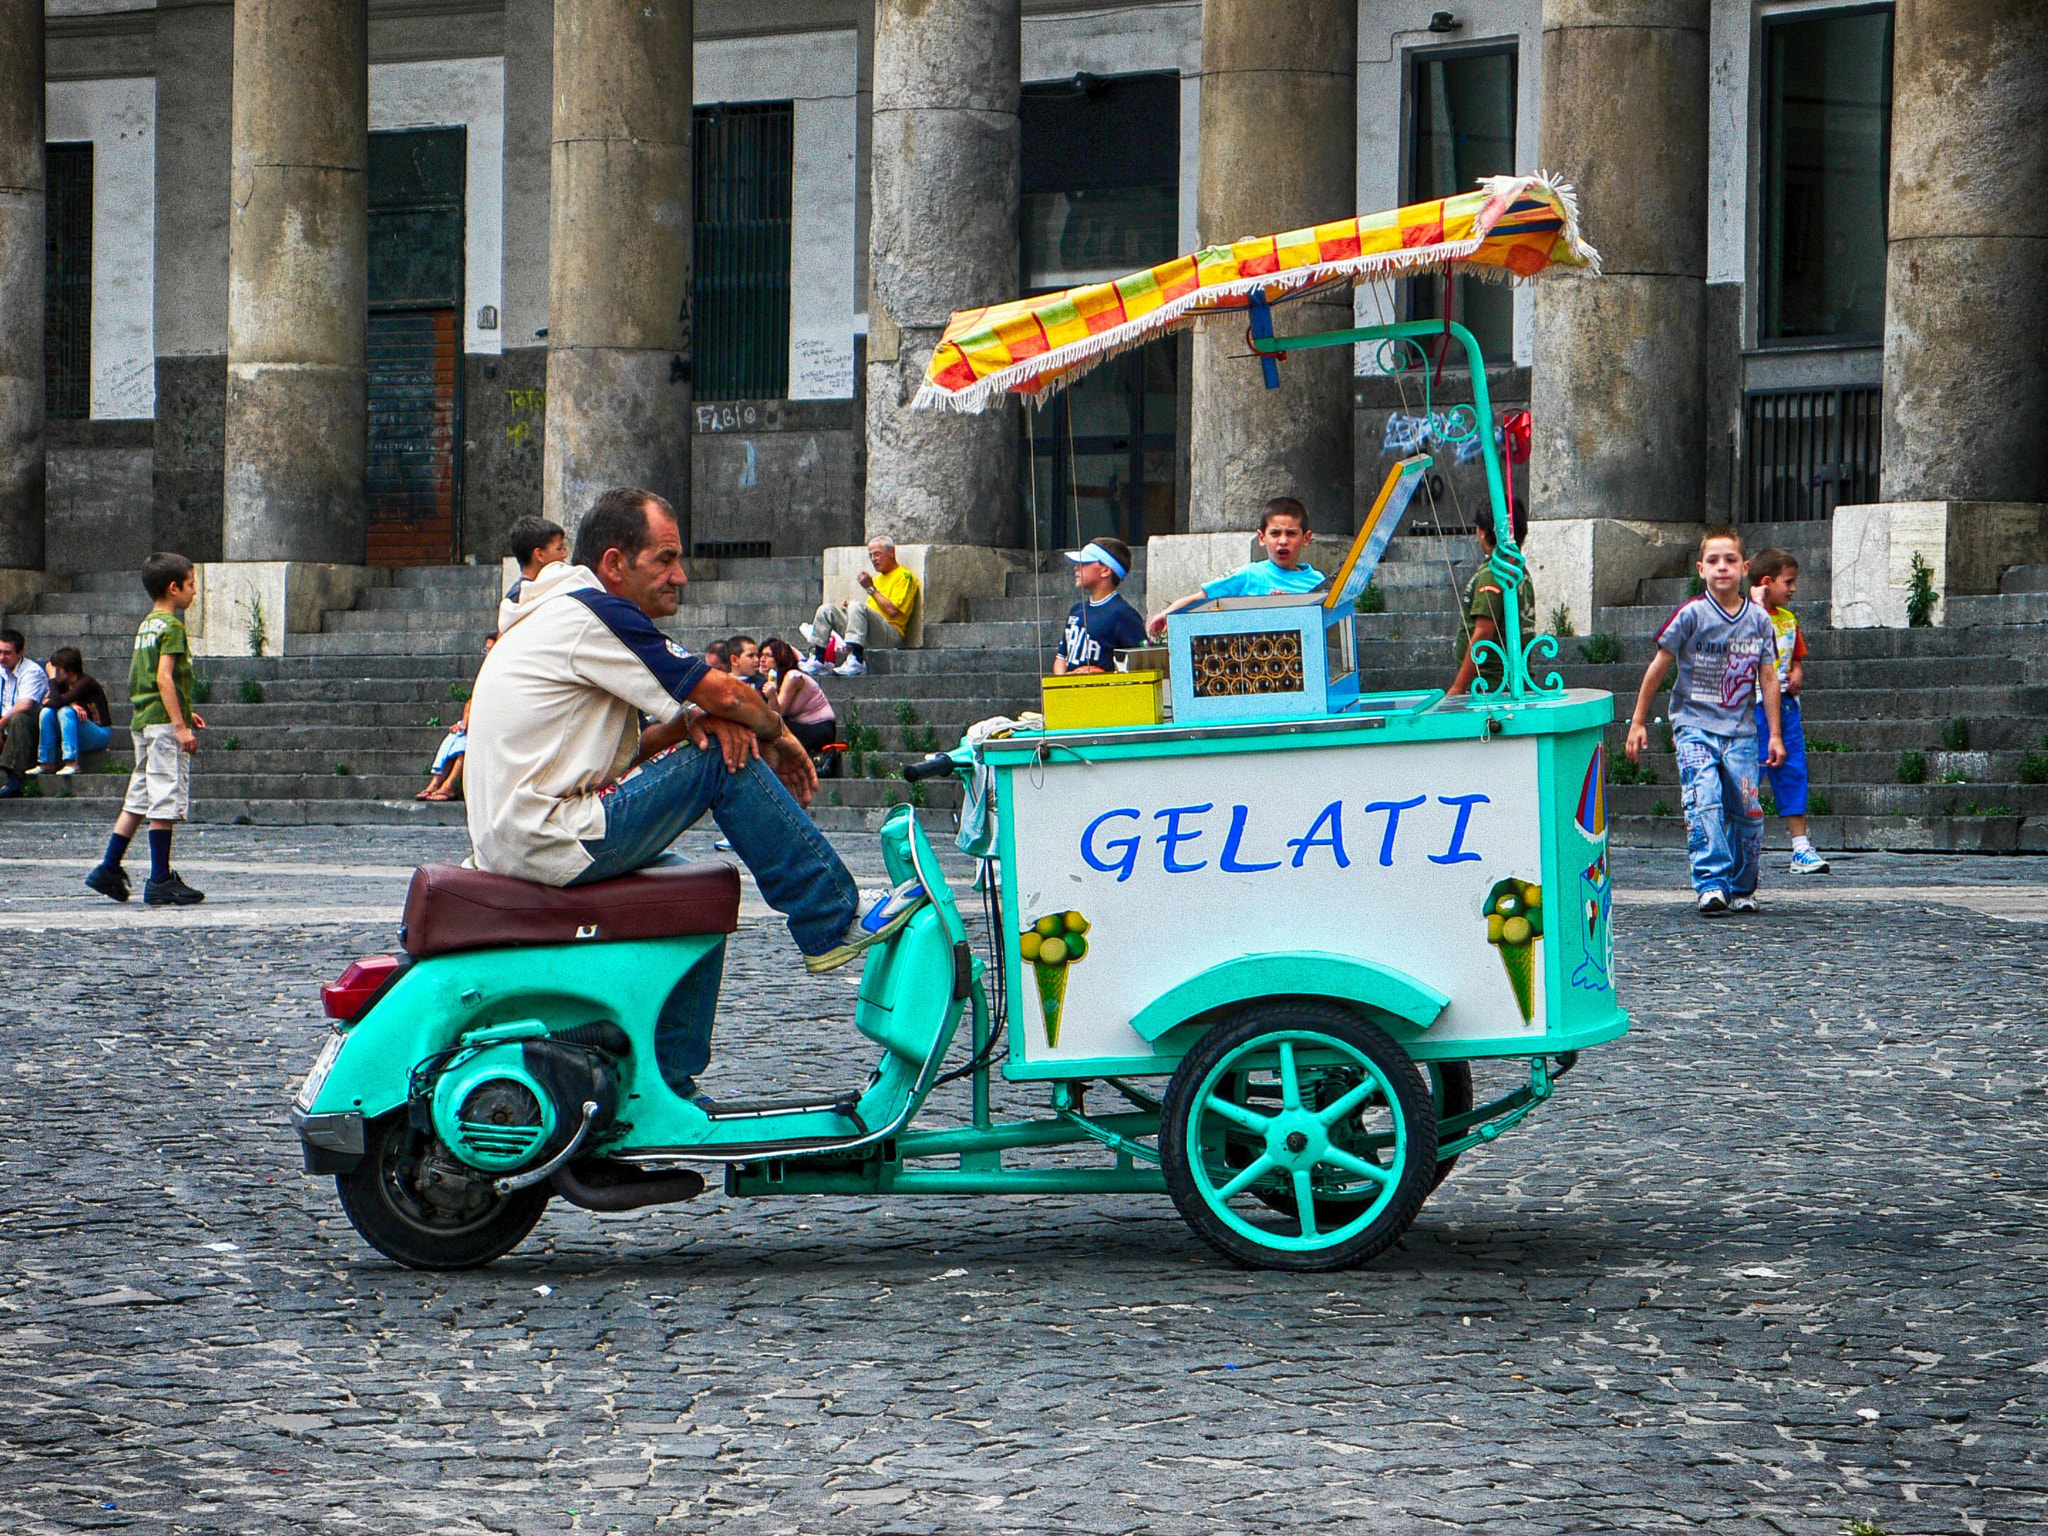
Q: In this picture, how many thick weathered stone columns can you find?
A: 7